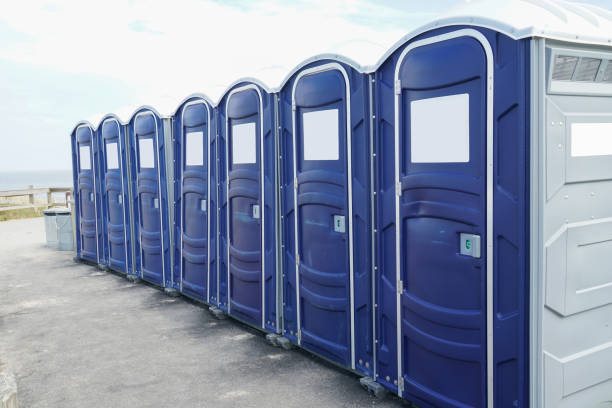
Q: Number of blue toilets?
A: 7